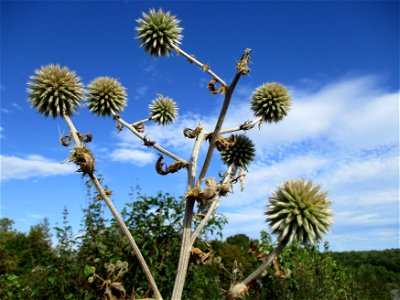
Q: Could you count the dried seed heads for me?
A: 7